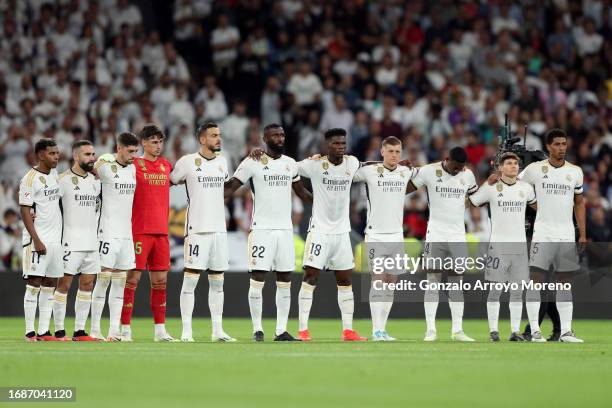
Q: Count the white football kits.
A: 10